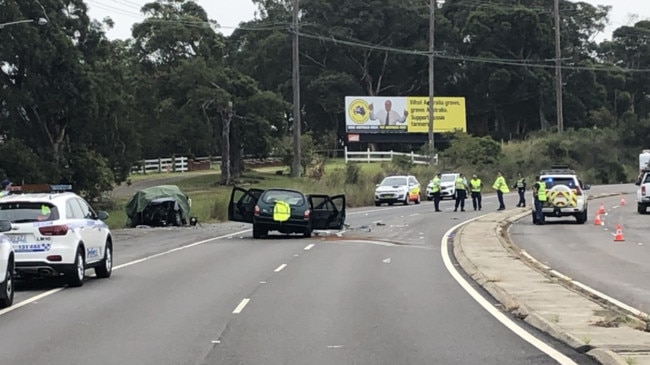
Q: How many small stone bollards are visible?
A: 0